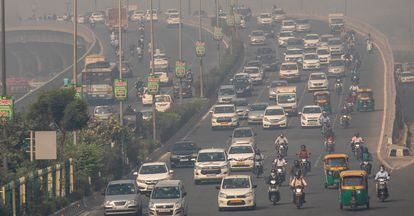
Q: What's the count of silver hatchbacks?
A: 2